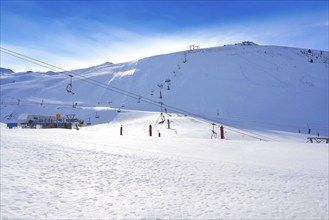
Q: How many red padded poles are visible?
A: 4